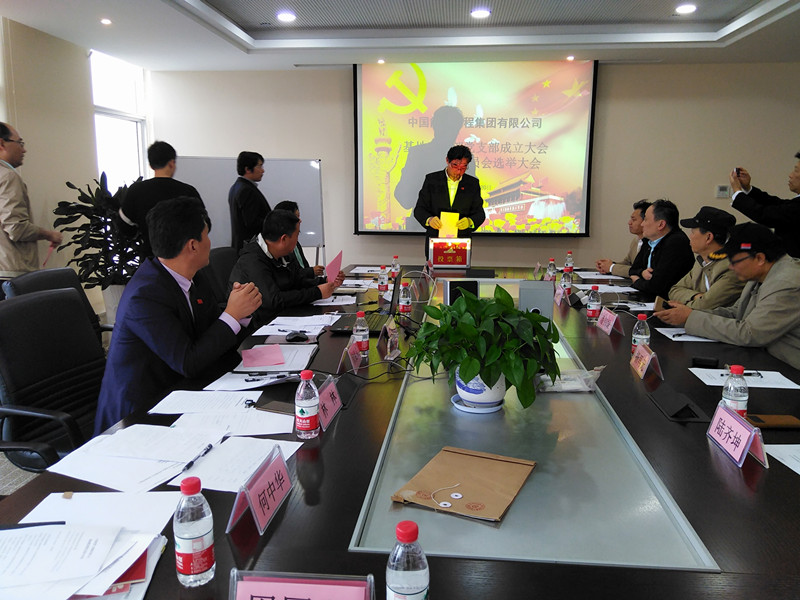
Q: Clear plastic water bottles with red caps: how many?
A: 13